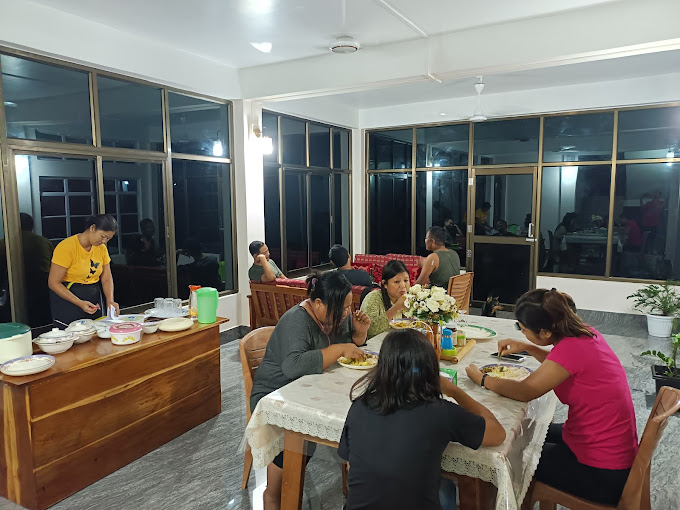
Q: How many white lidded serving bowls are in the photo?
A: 2